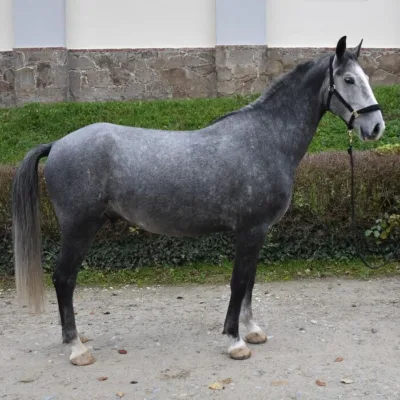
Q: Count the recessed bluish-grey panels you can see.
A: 2